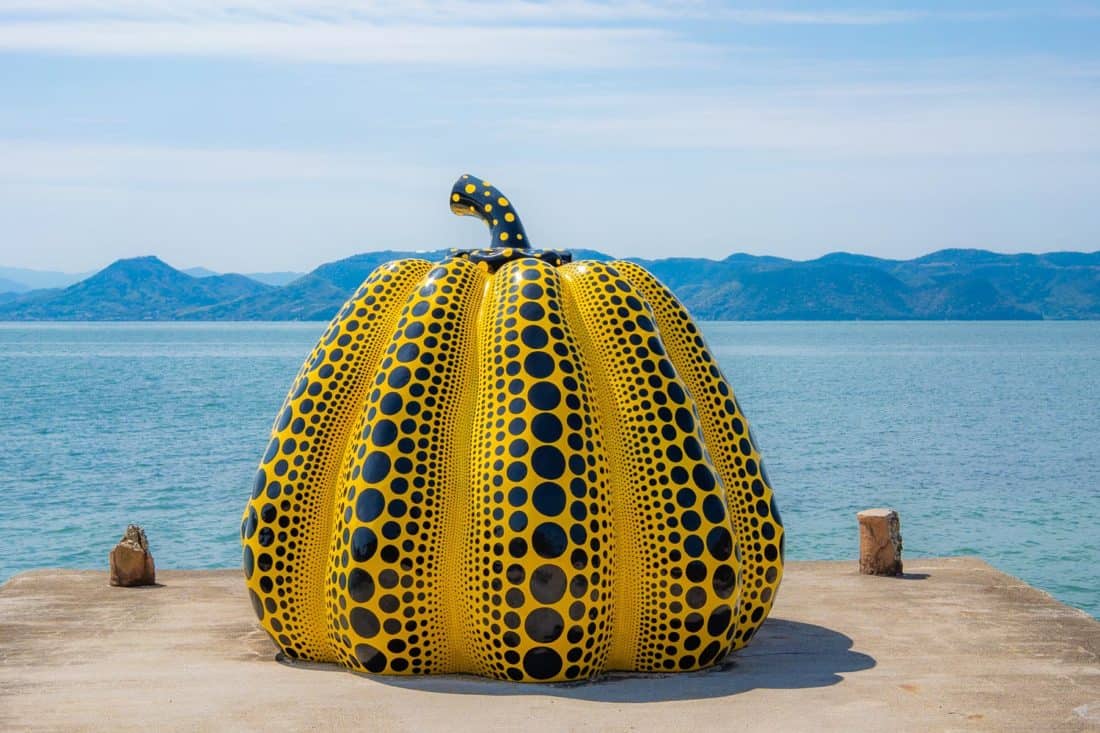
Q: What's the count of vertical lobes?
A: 5